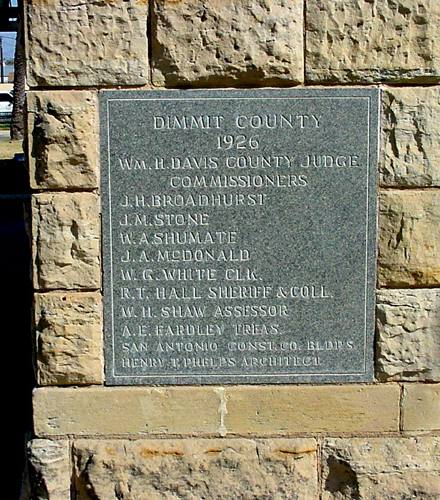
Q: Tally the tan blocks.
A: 15